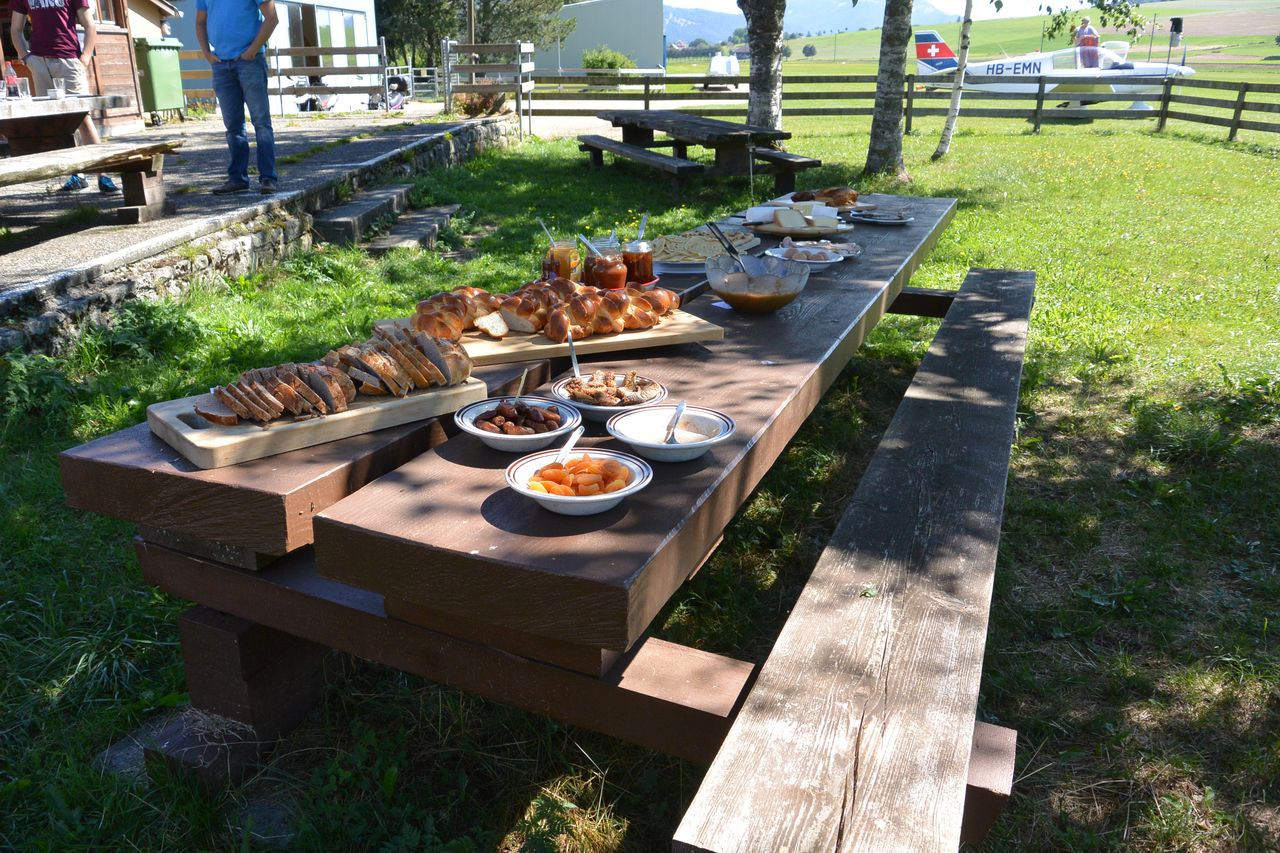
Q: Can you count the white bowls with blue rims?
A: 4